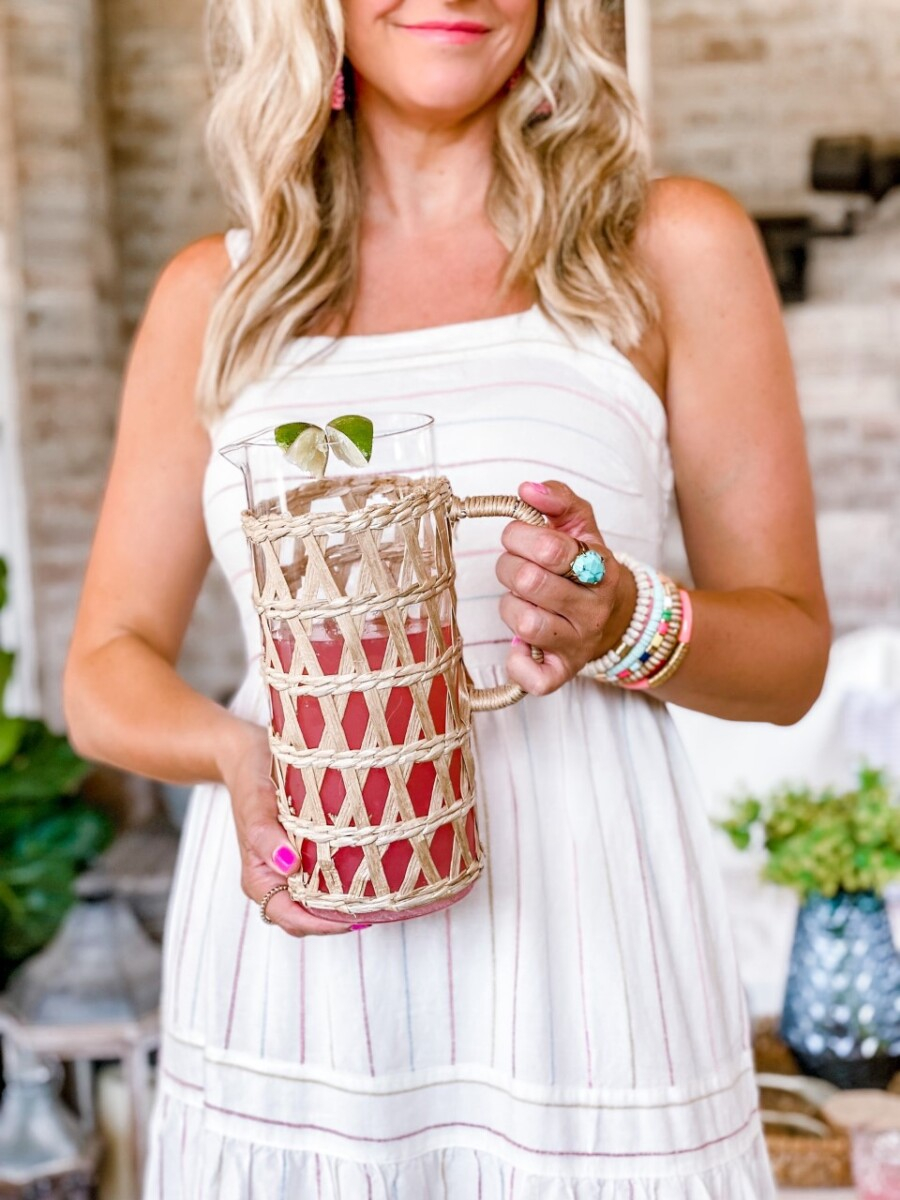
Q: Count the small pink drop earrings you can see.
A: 2